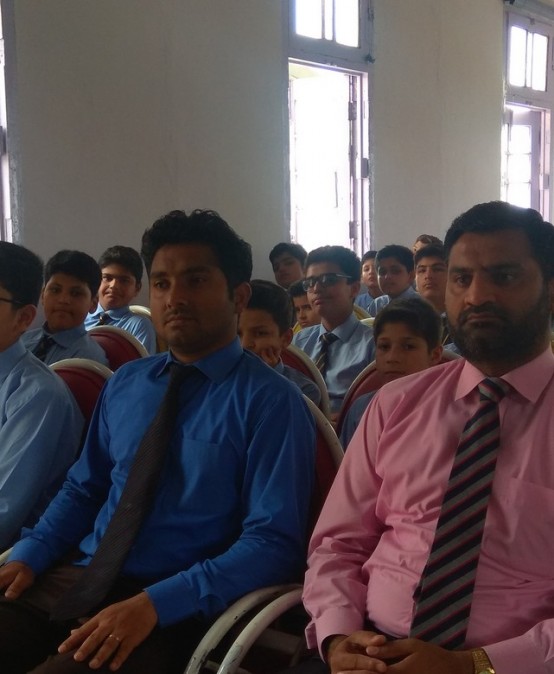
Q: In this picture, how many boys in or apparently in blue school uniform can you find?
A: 12